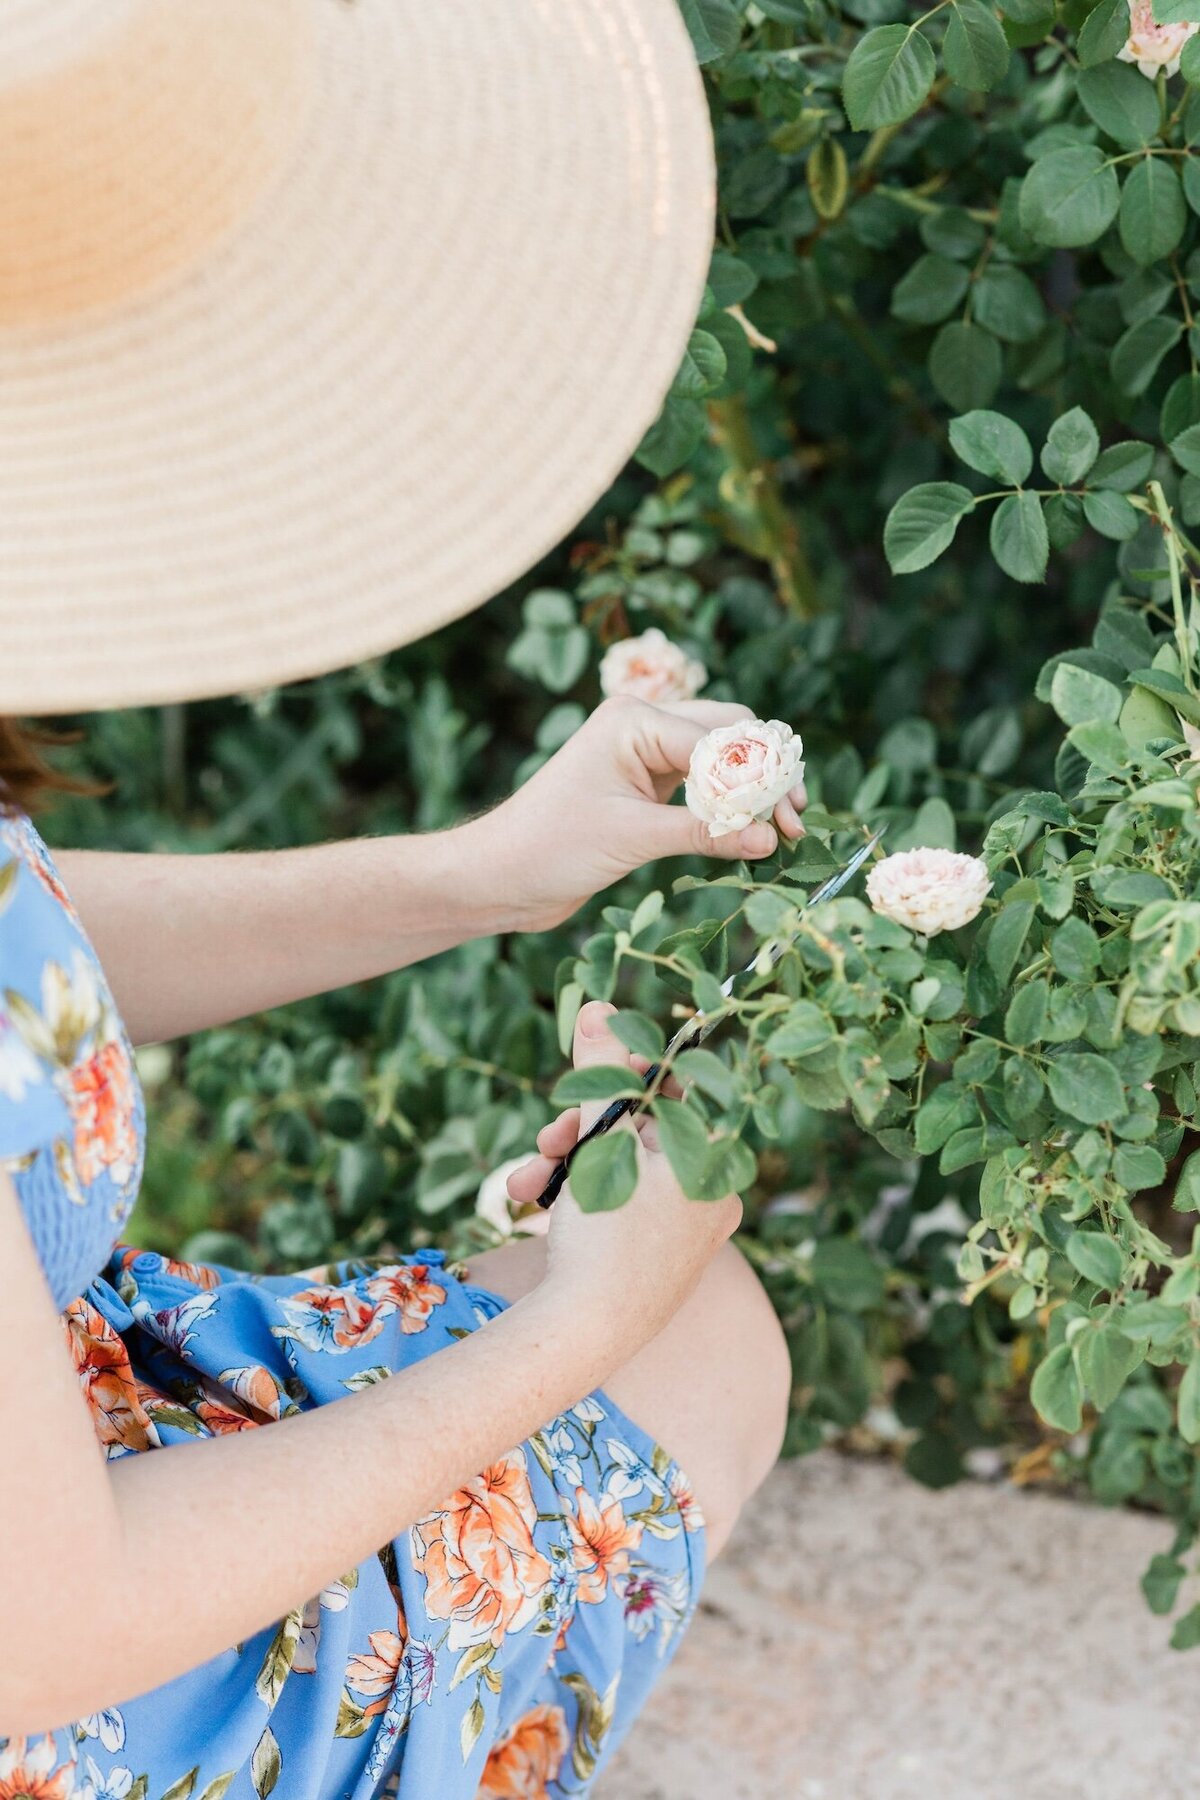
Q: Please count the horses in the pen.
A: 0